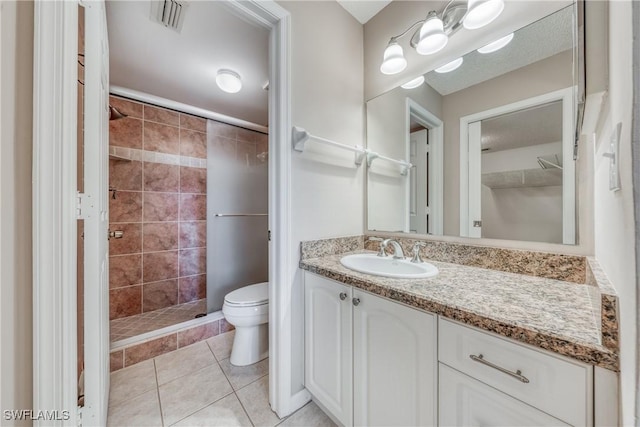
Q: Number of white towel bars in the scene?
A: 1